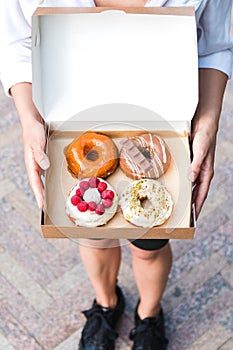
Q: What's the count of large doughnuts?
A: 4